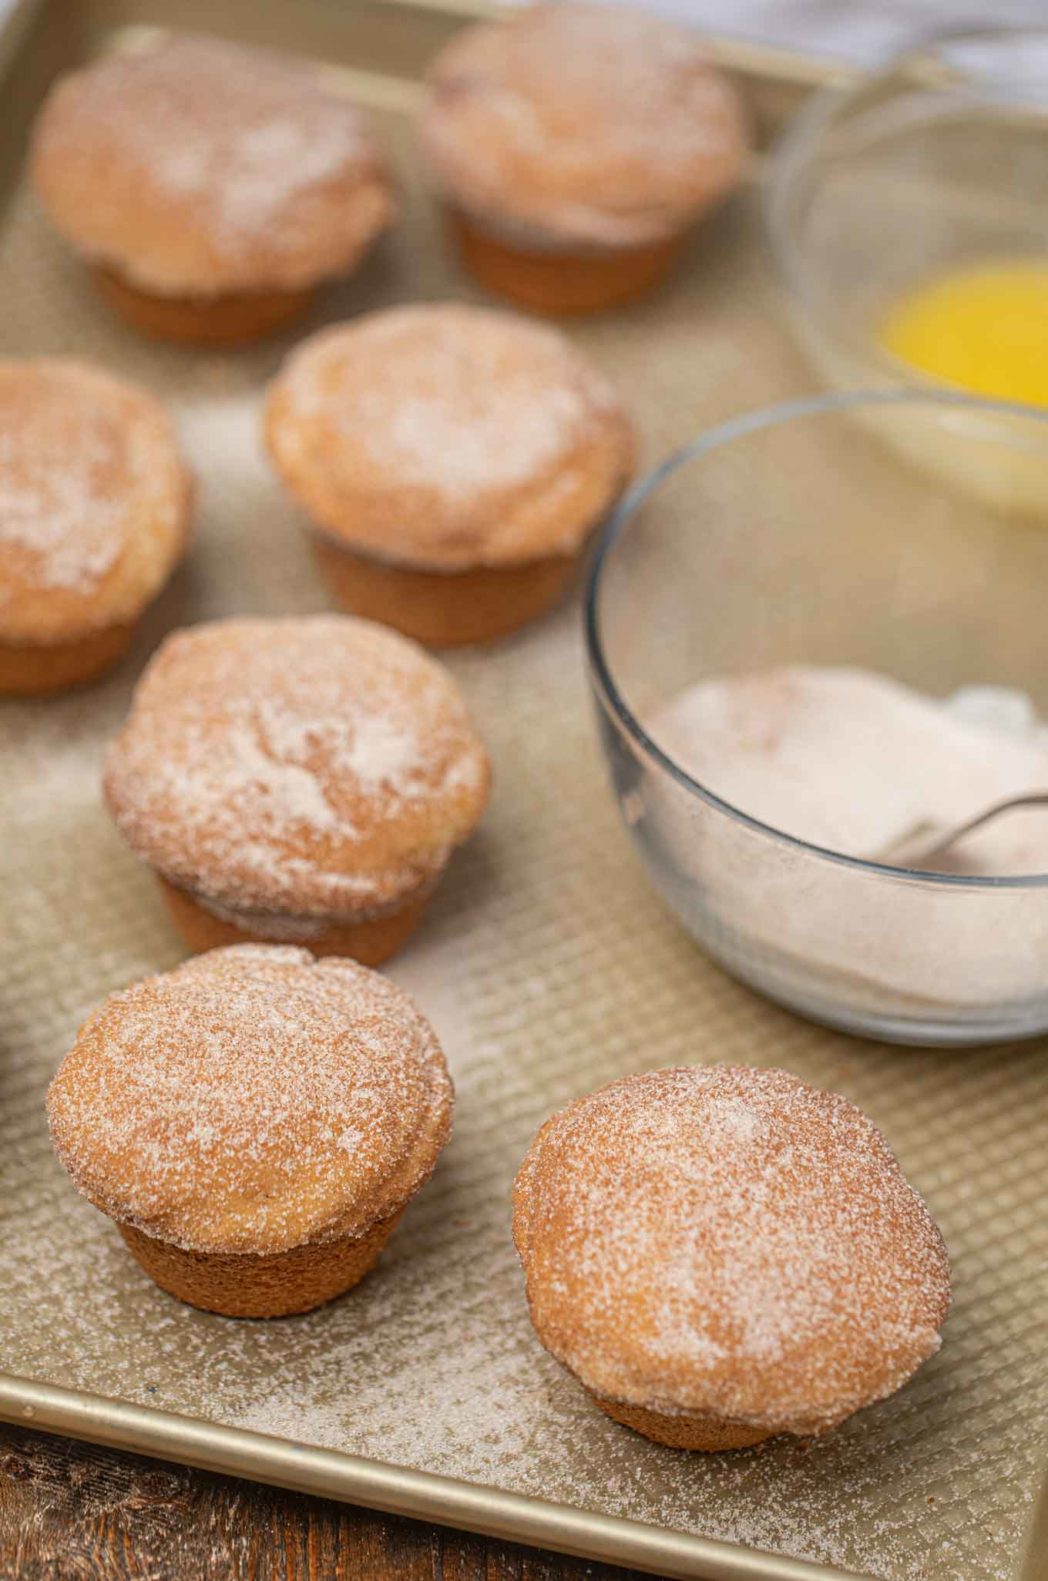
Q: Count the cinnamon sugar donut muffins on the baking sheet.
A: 7